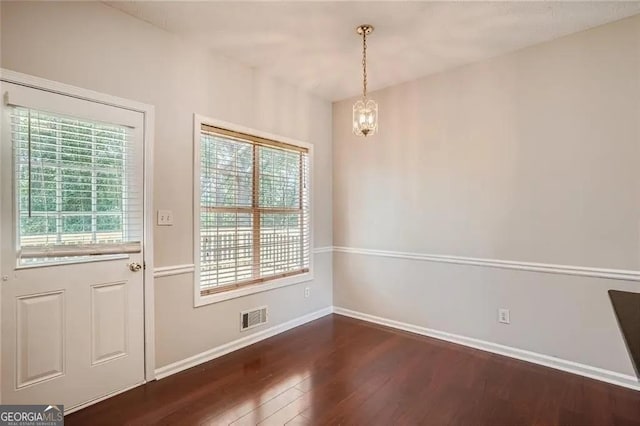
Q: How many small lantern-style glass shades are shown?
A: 1